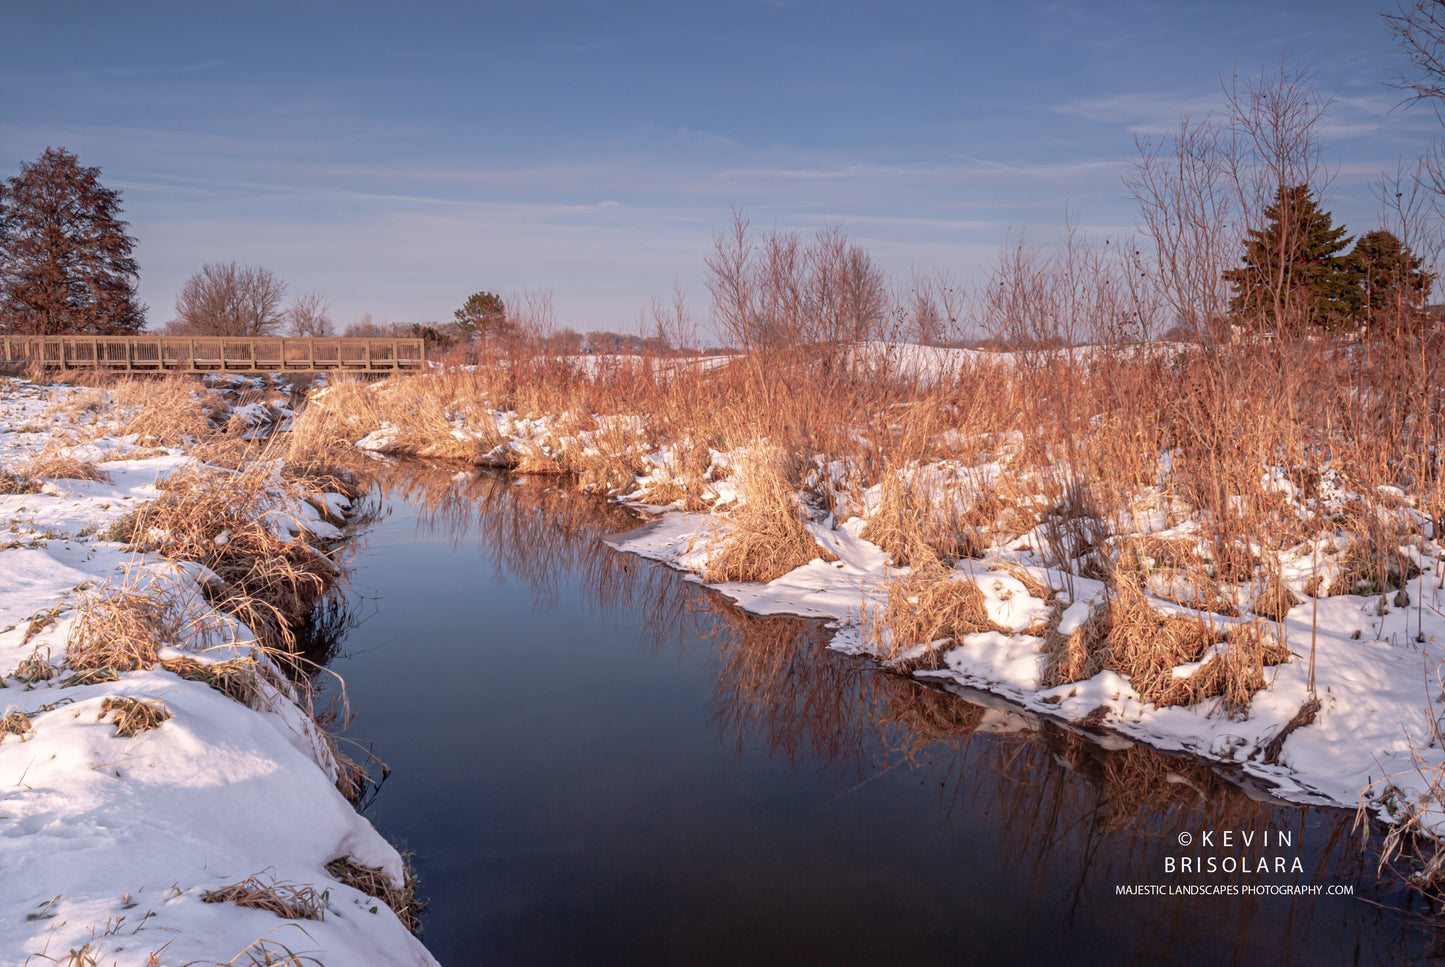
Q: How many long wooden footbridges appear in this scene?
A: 1